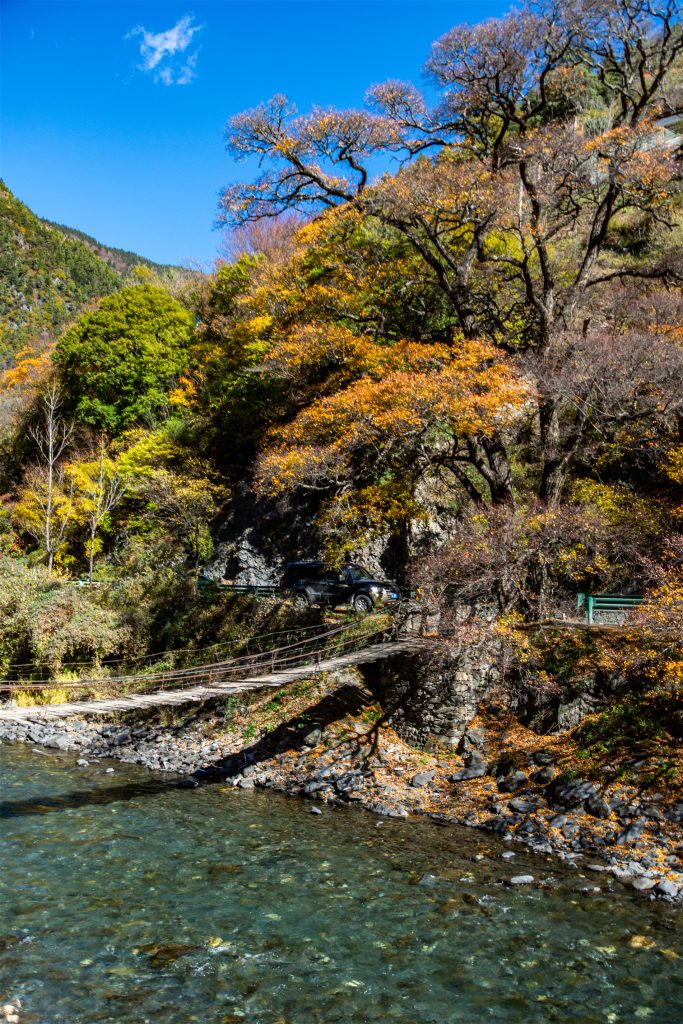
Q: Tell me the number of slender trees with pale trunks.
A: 2